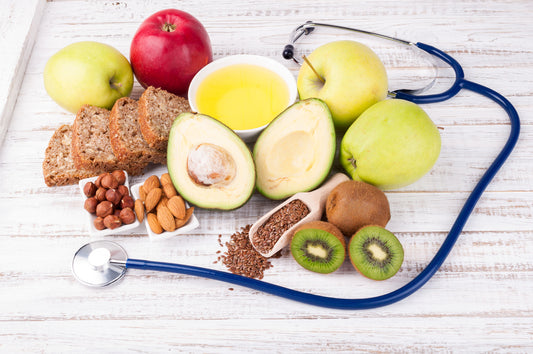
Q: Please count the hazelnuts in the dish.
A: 14